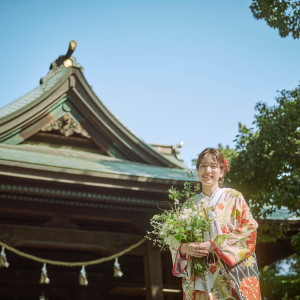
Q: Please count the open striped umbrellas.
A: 0